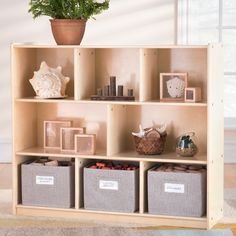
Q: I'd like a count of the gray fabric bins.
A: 3